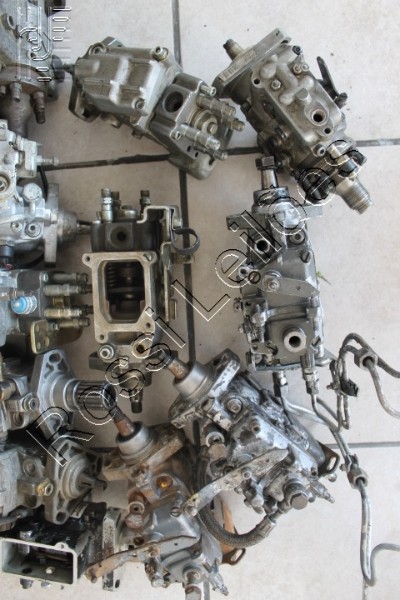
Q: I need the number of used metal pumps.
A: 12